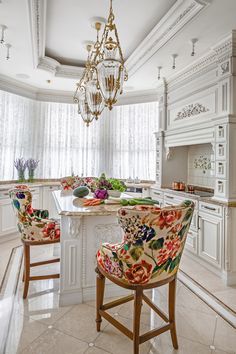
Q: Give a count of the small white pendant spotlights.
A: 5